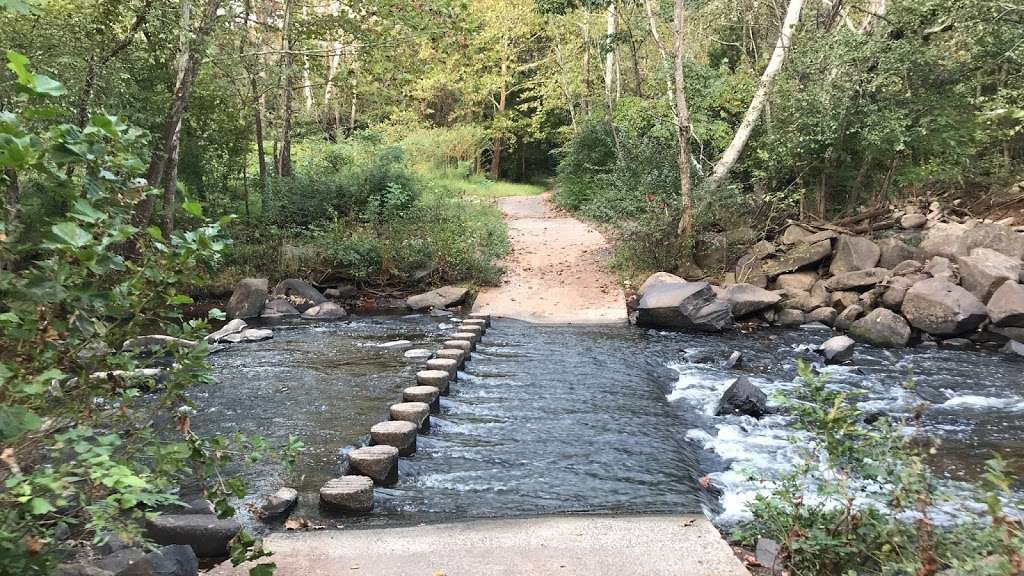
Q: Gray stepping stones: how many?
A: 13